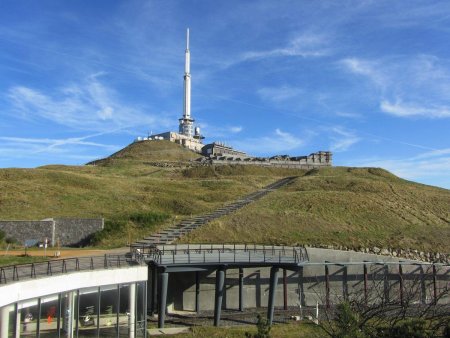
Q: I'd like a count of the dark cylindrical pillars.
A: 3